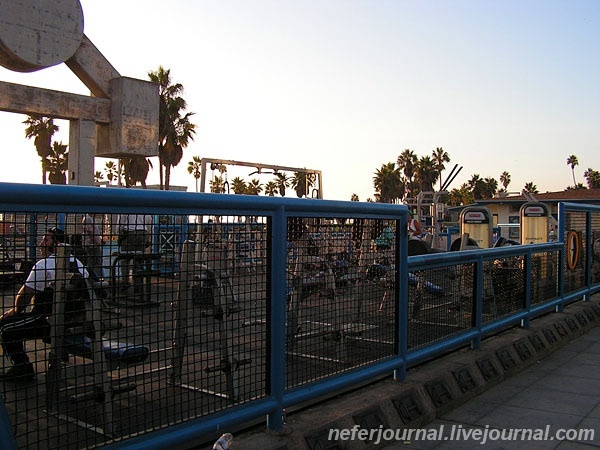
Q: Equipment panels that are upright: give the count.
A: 2